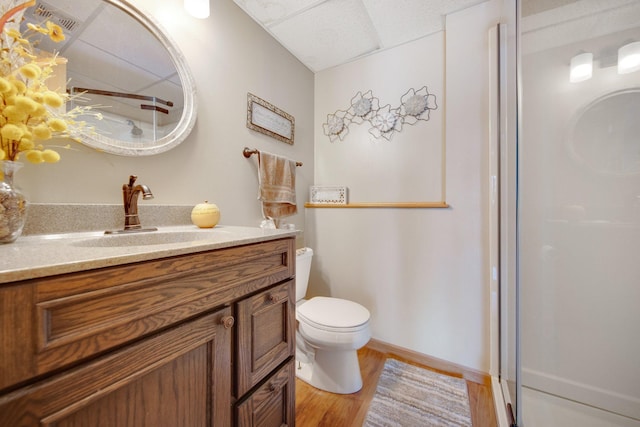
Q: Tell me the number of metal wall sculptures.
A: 1